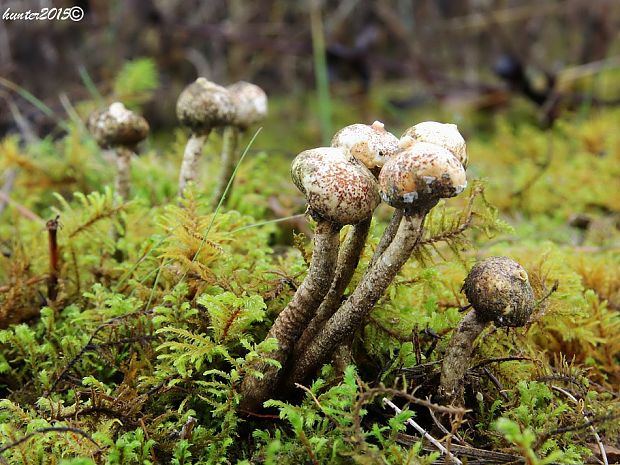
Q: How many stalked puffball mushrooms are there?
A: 8